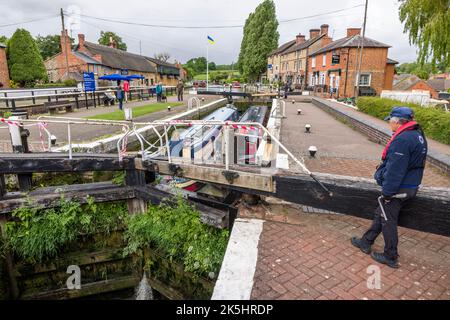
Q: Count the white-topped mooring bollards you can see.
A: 7